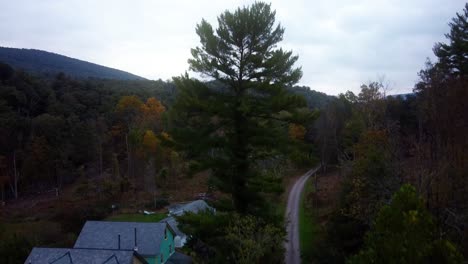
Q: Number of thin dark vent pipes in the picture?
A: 2